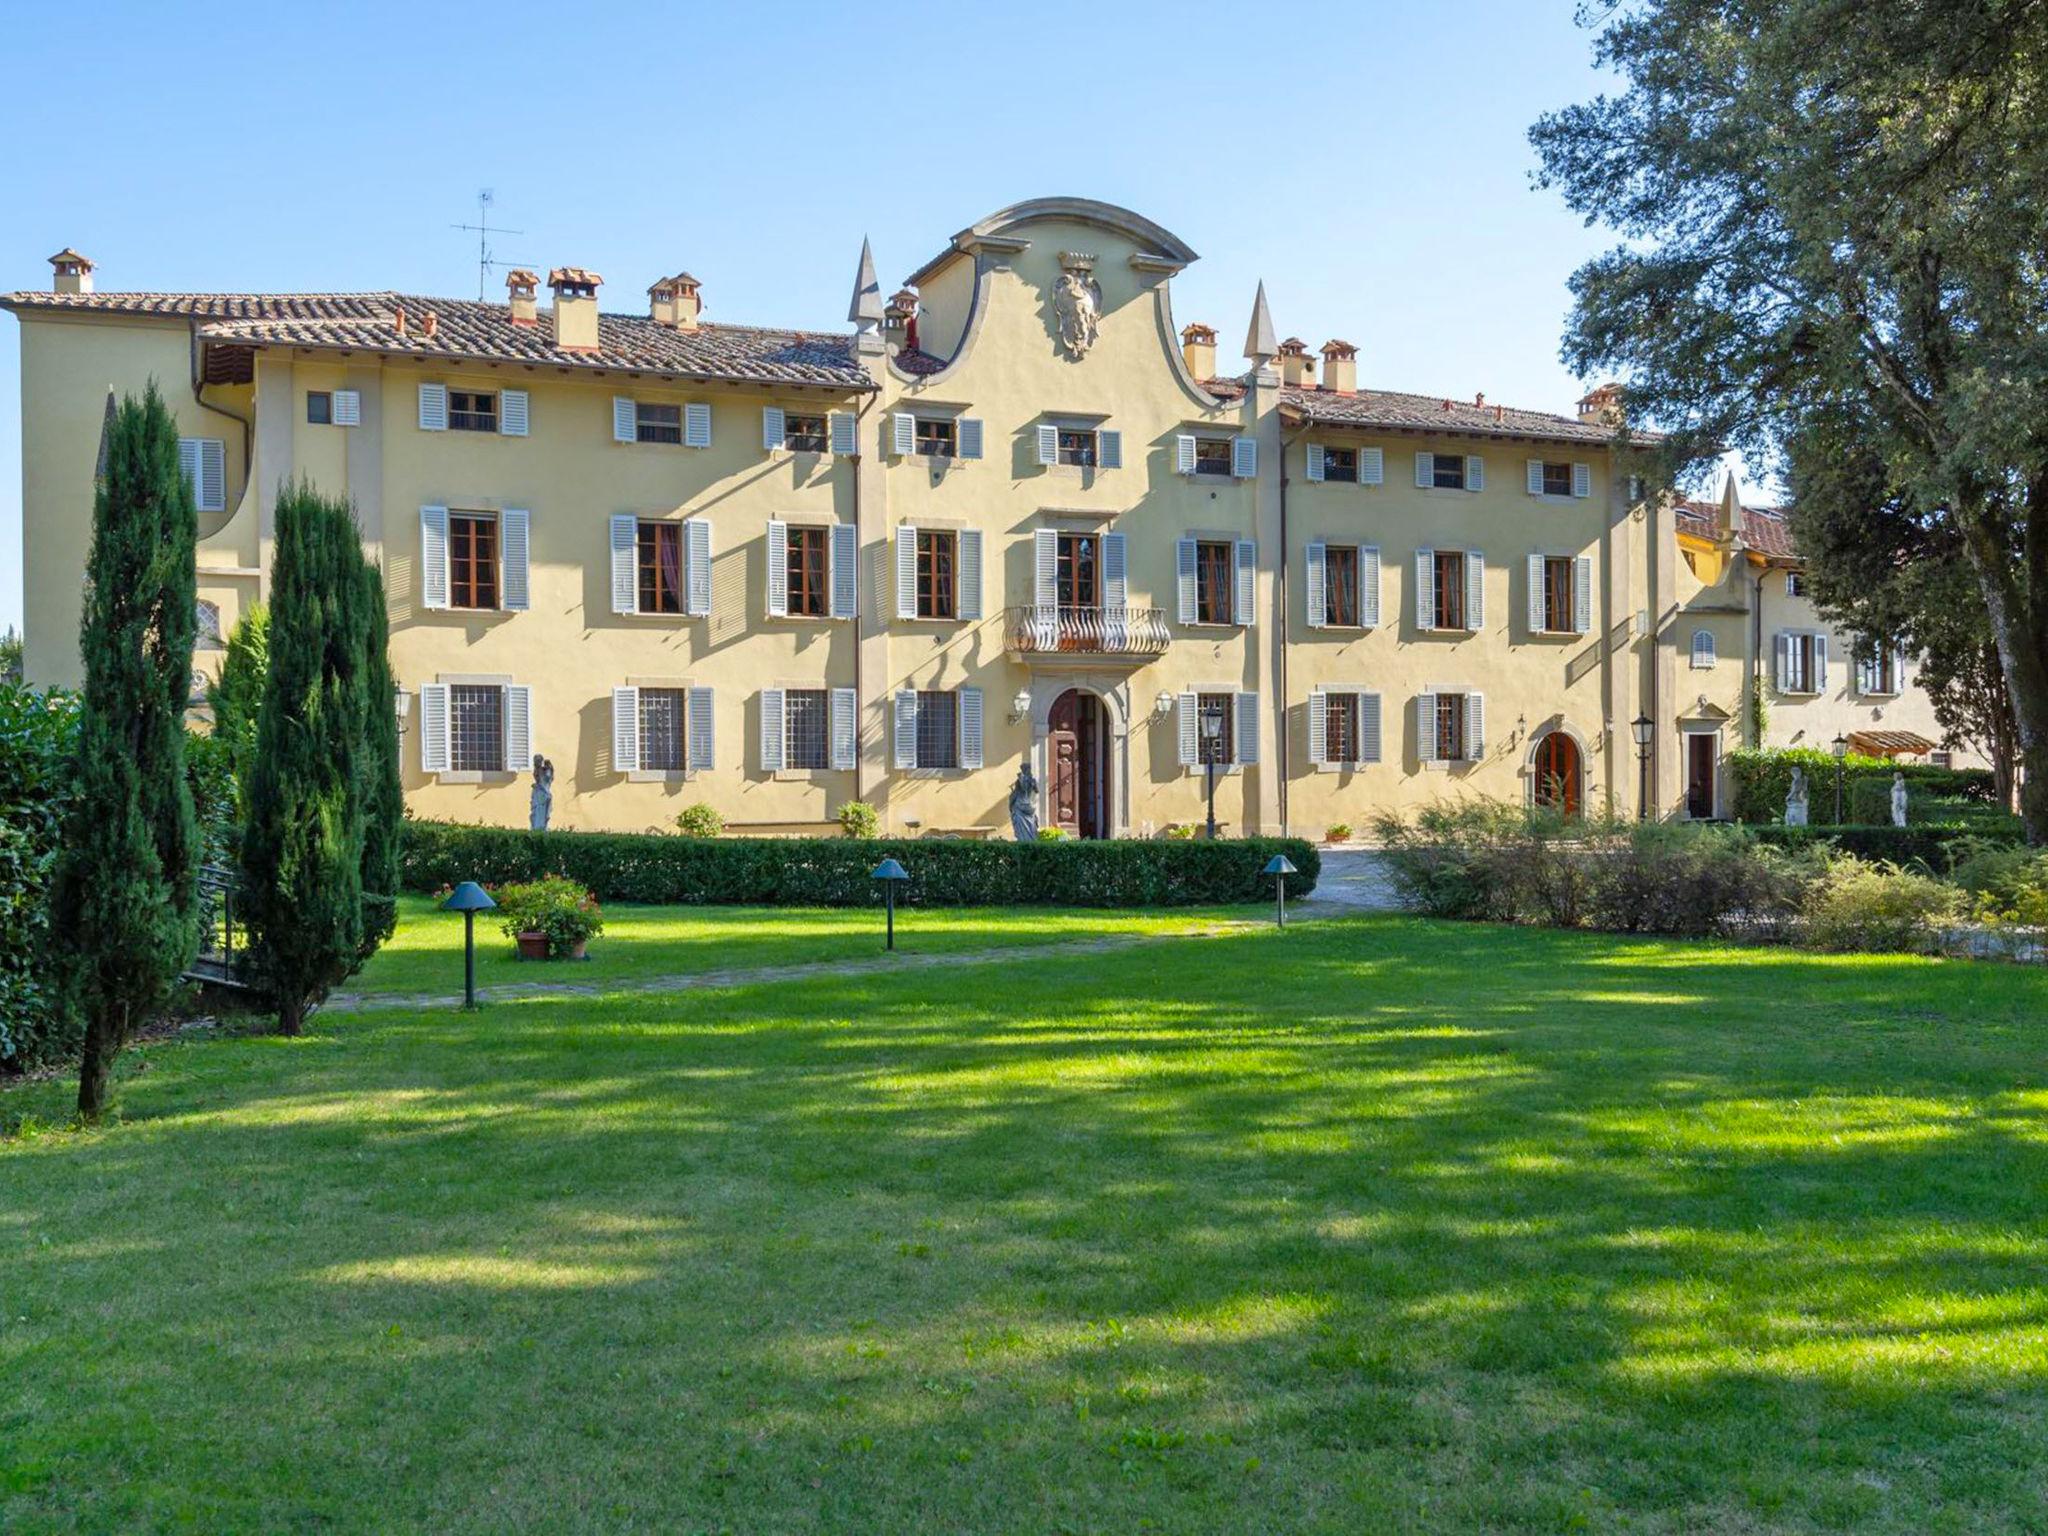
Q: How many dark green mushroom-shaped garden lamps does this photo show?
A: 3